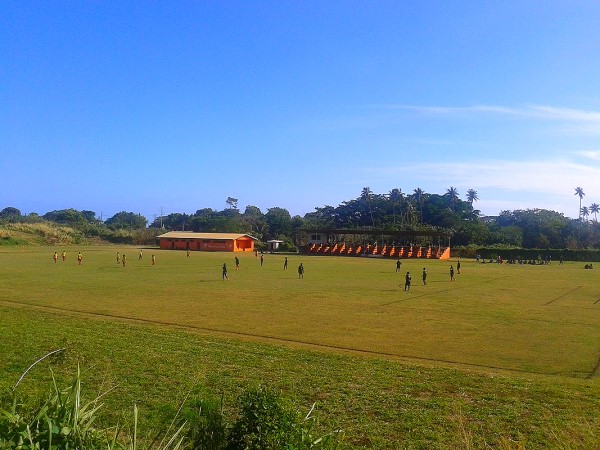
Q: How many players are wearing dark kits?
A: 10